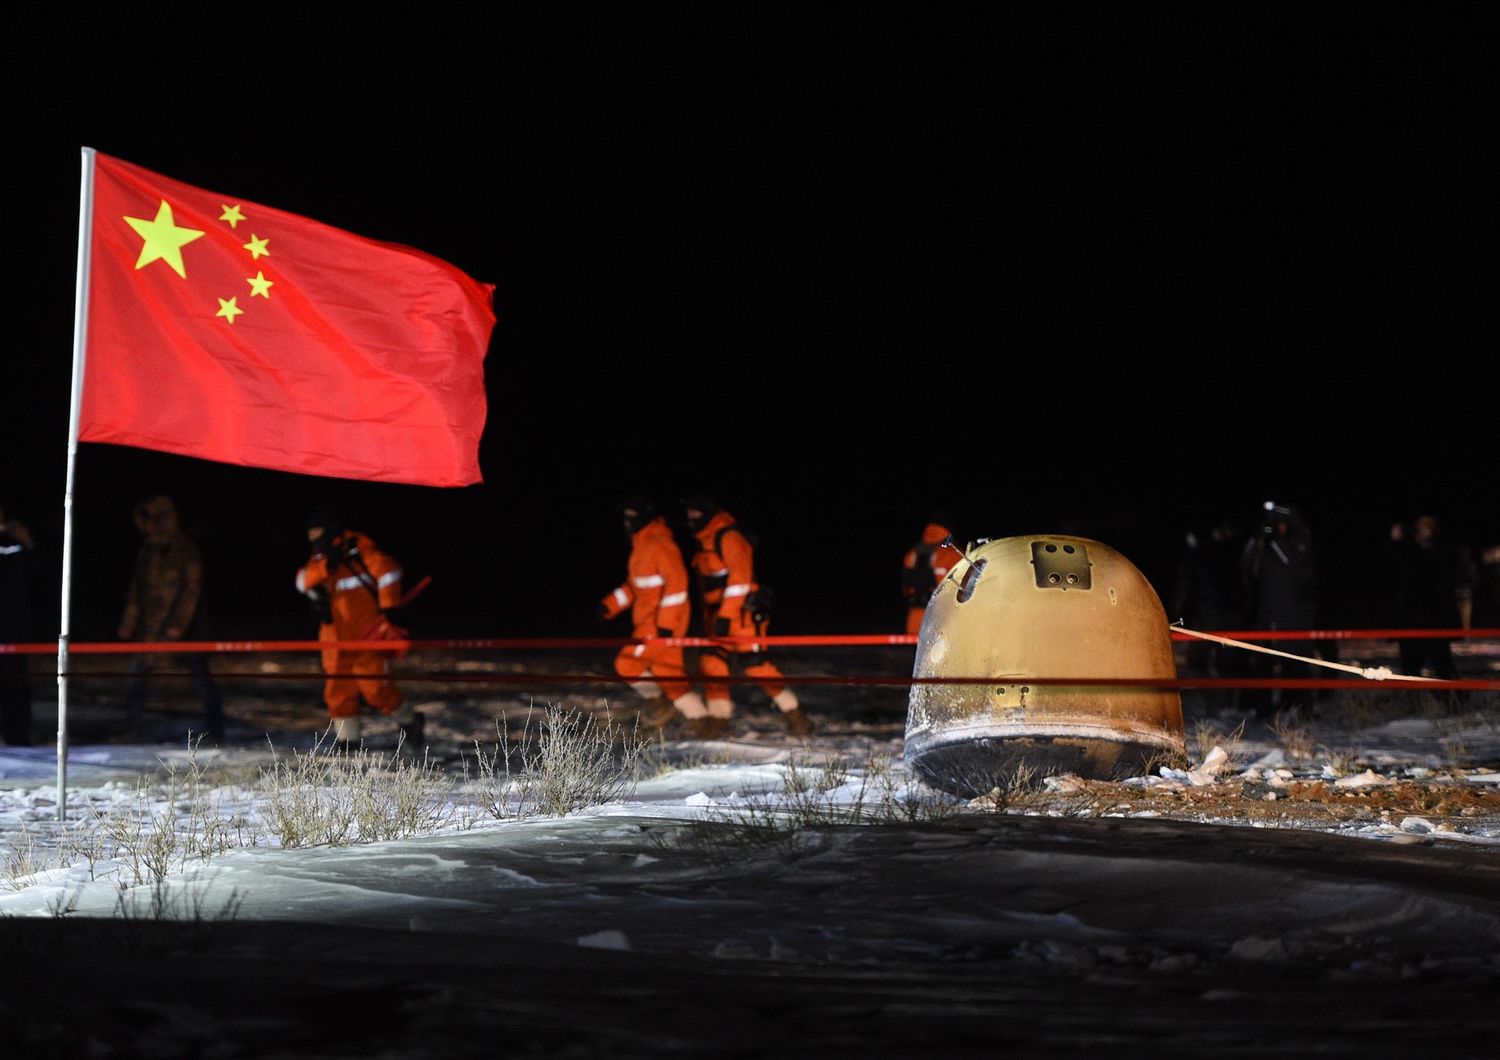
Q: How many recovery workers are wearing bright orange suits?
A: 4